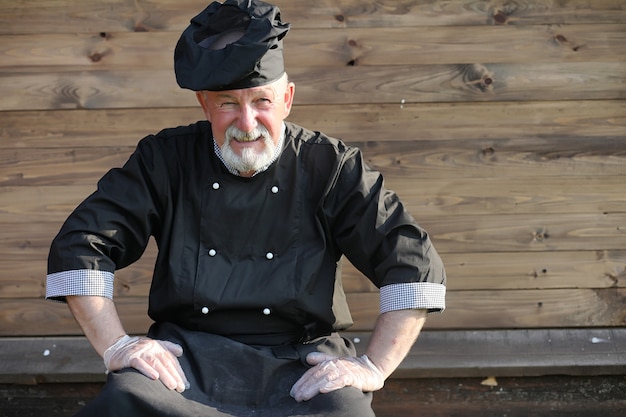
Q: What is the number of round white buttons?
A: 6